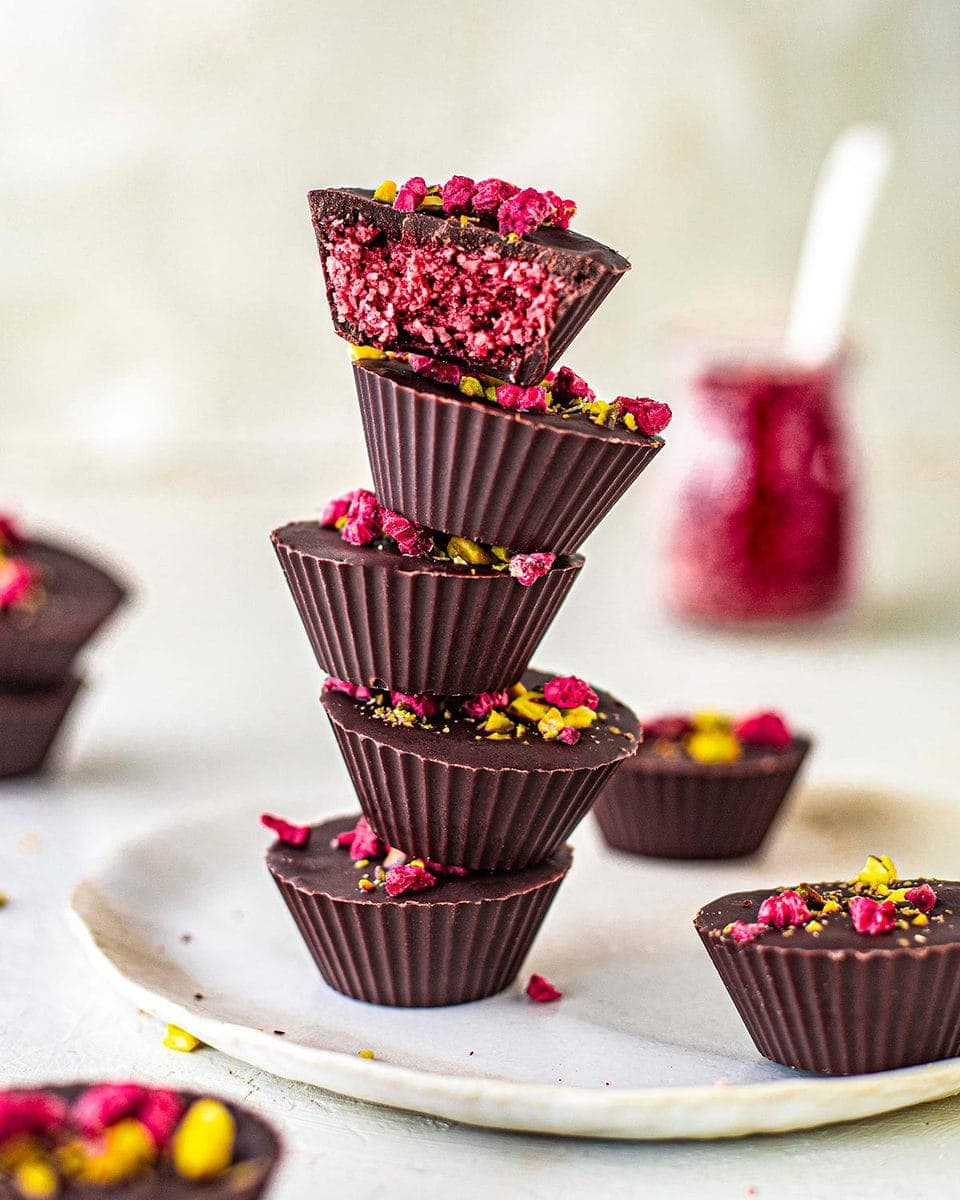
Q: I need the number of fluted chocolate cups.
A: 10